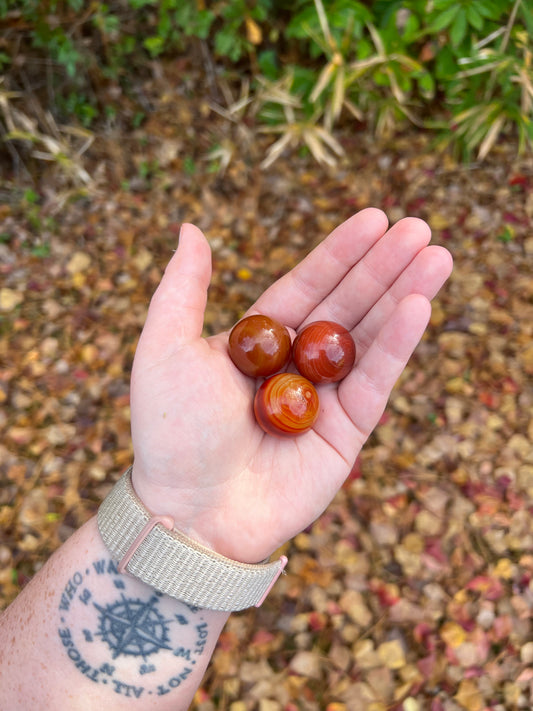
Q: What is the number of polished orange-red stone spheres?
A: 3